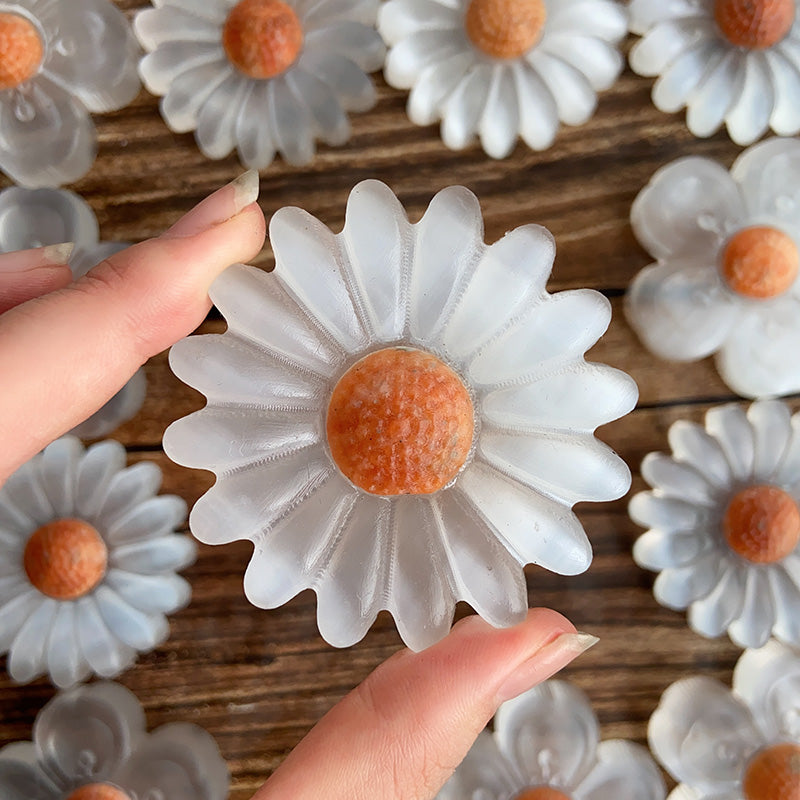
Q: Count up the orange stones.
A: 11